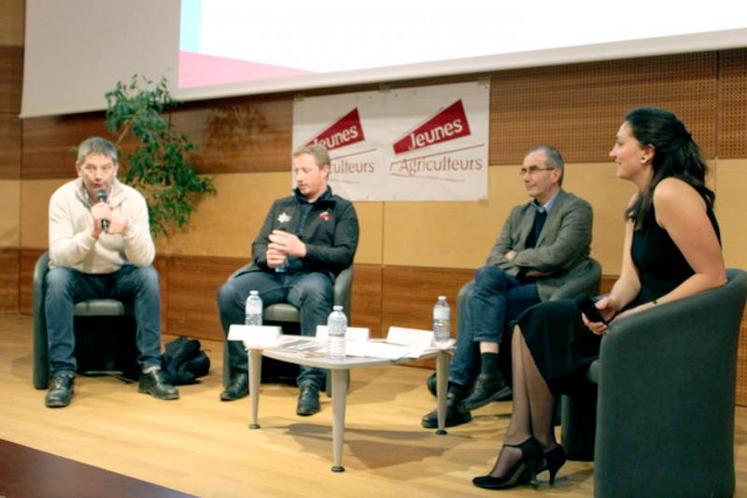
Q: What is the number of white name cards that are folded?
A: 3